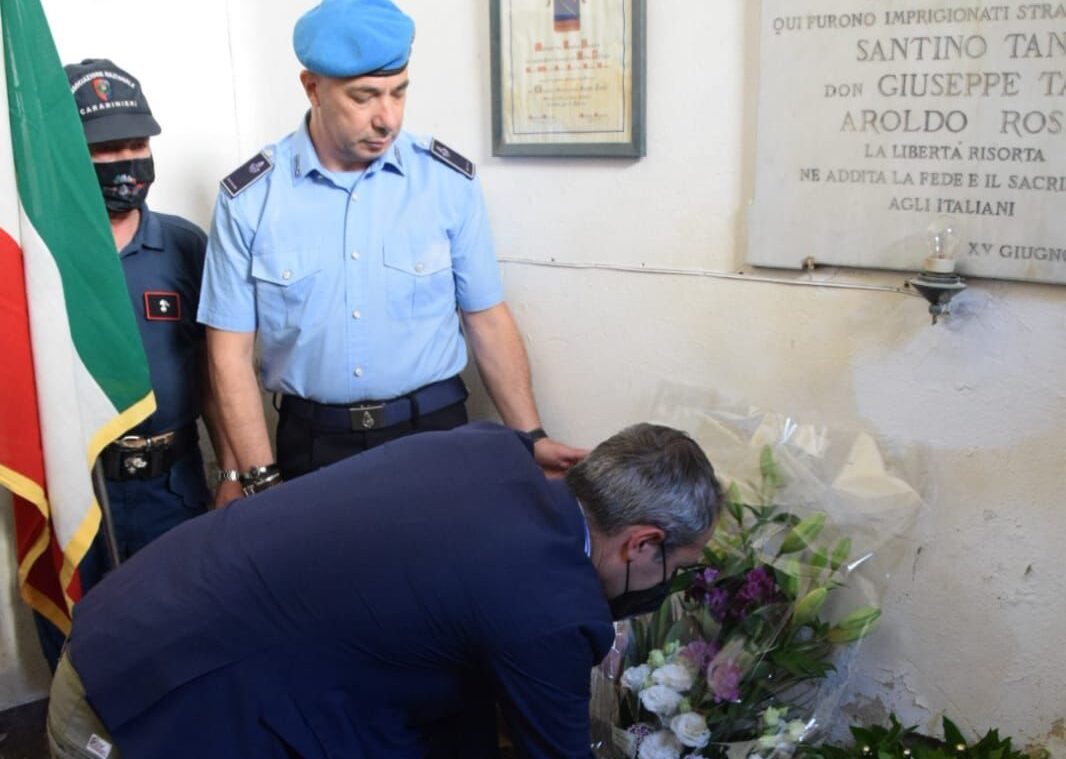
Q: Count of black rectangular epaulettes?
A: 2